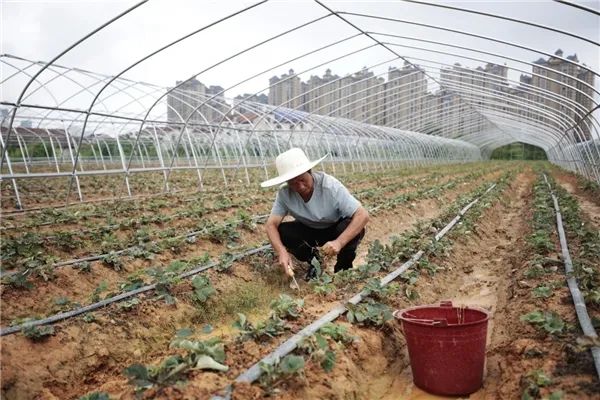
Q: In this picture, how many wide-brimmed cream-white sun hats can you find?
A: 1